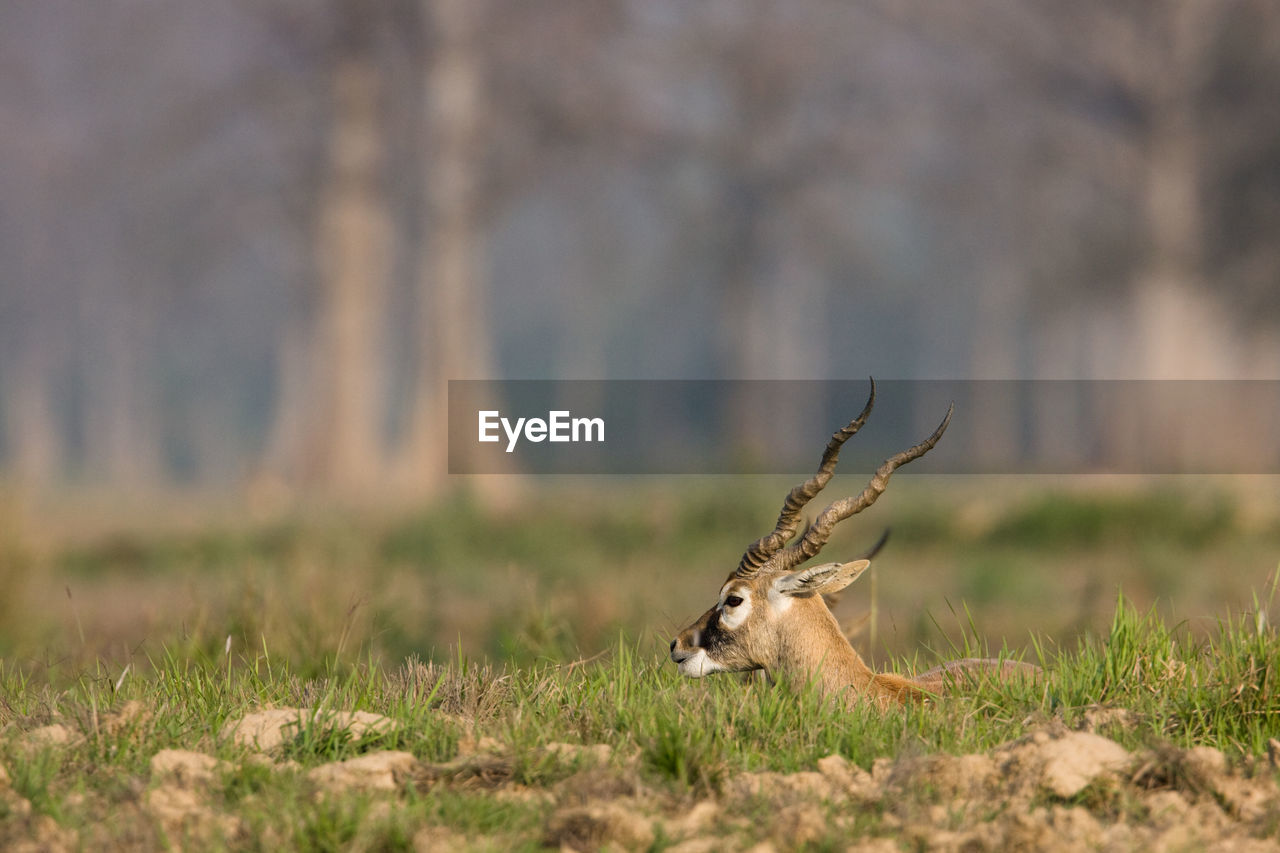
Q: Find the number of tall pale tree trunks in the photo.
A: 3